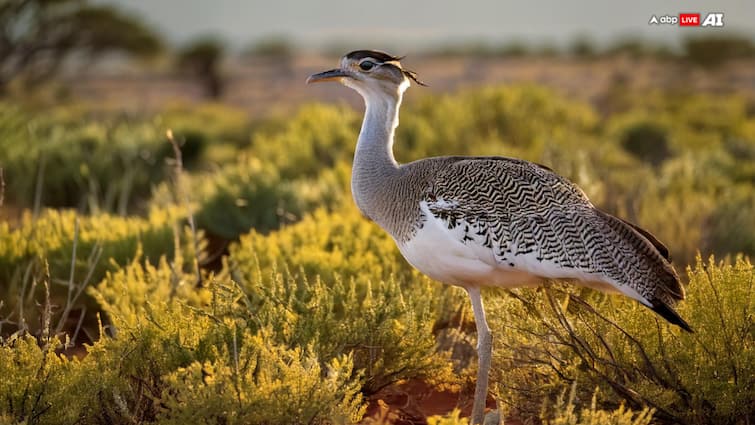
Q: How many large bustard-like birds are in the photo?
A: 1